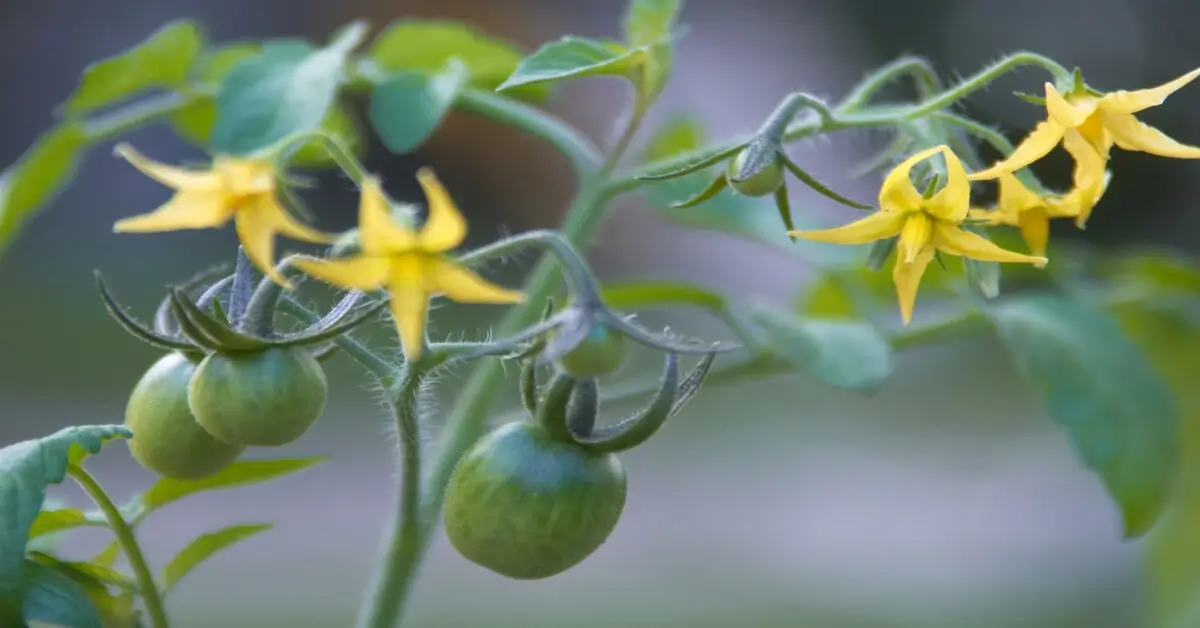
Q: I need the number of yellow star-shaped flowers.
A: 5